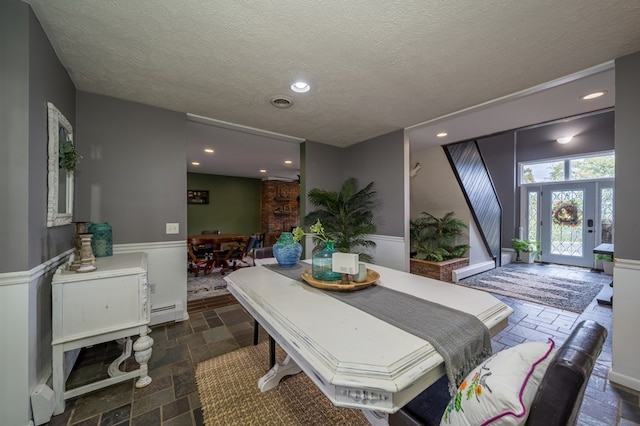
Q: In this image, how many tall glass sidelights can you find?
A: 2